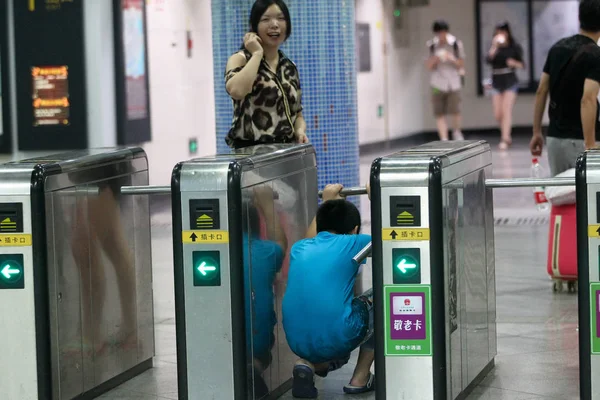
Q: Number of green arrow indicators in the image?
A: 3